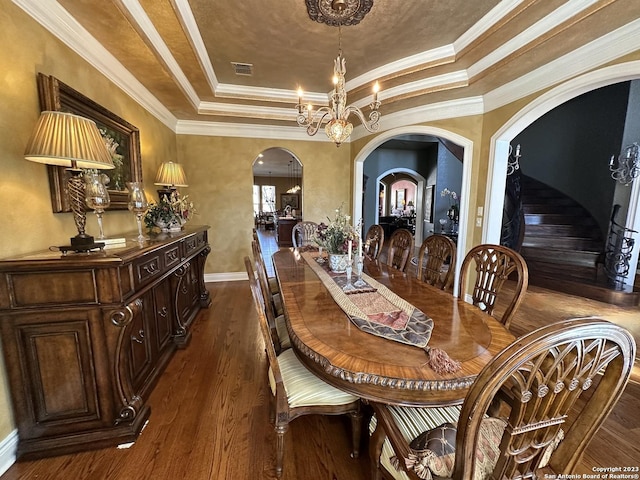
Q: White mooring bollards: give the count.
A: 0